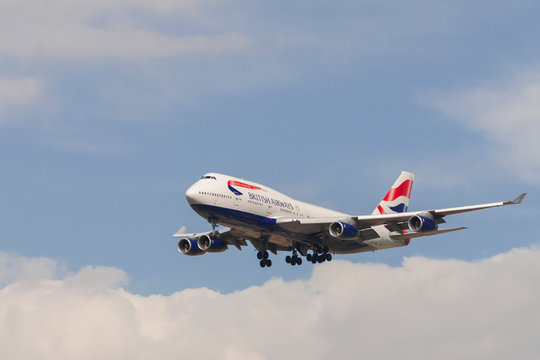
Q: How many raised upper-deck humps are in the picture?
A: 1